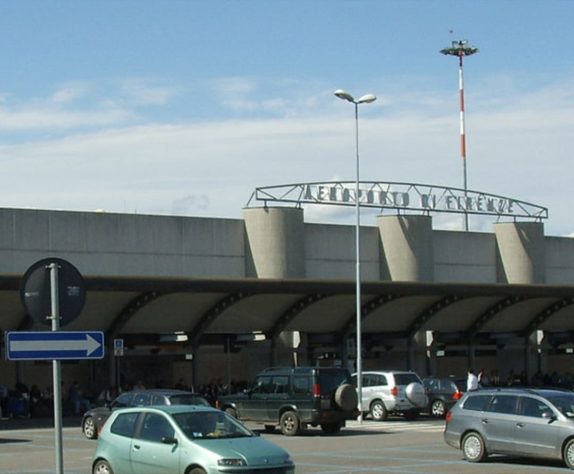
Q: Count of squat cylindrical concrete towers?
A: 3